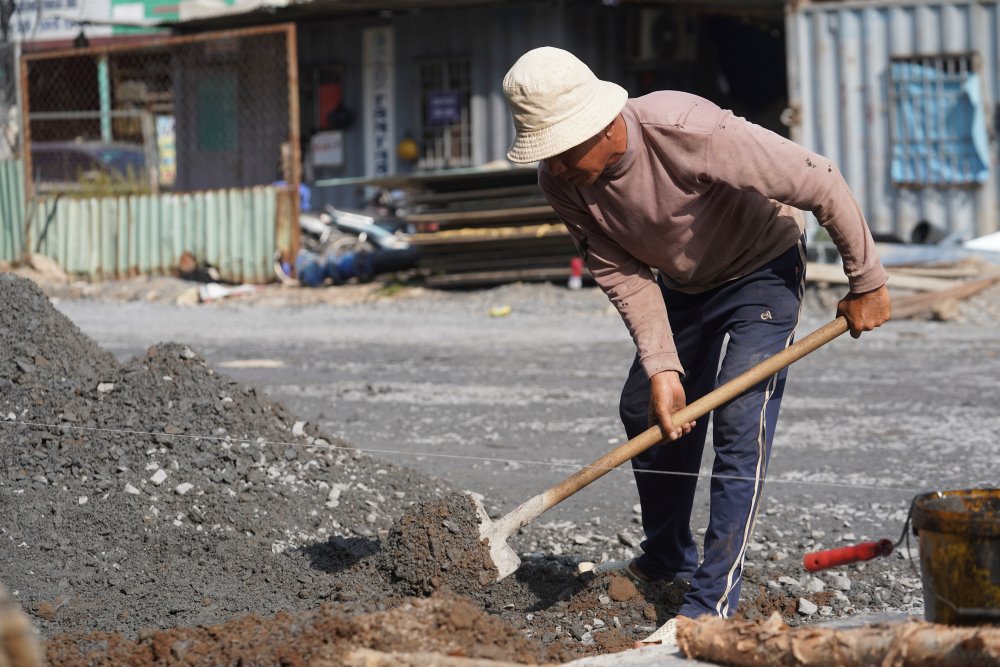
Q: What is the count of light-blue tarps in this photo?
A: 1